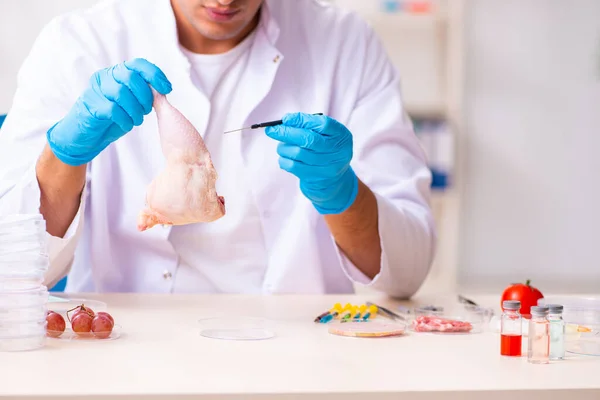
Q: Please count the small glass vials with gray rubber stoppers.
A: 3